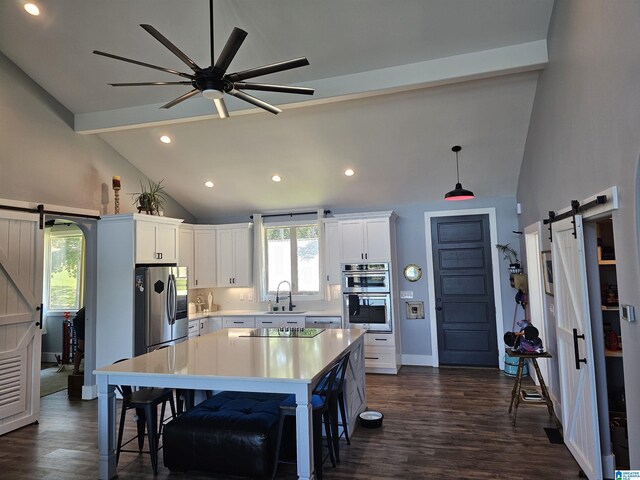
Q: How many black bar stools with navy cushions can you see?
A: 2